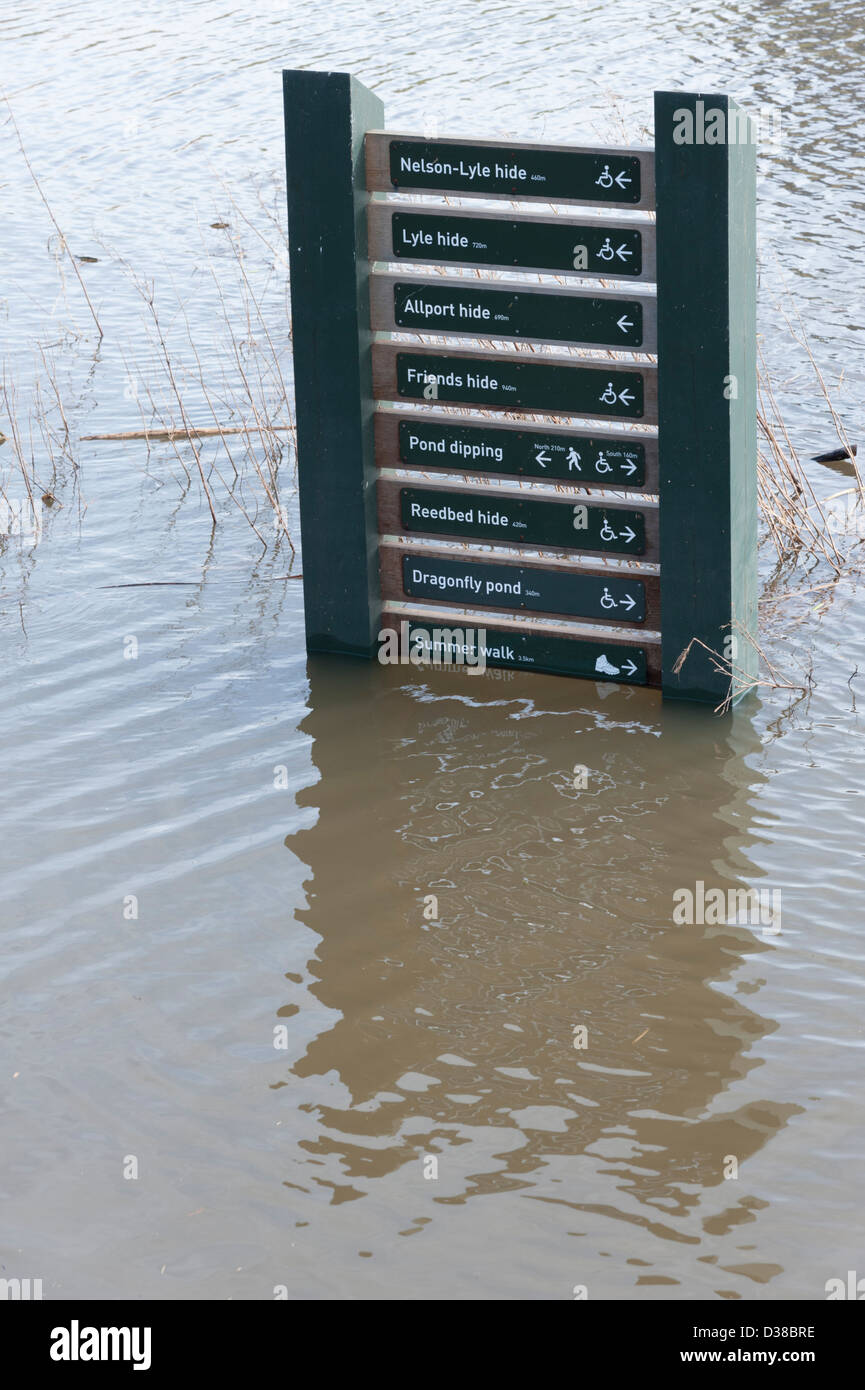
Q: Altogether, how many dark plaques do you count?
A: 8